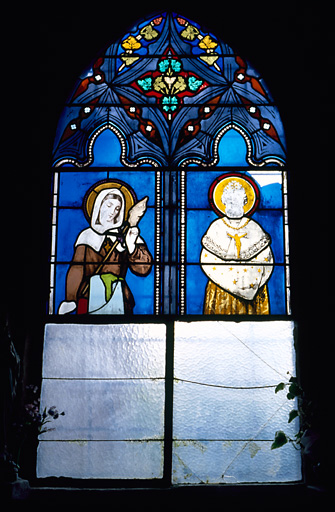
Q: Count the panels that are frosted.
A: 2